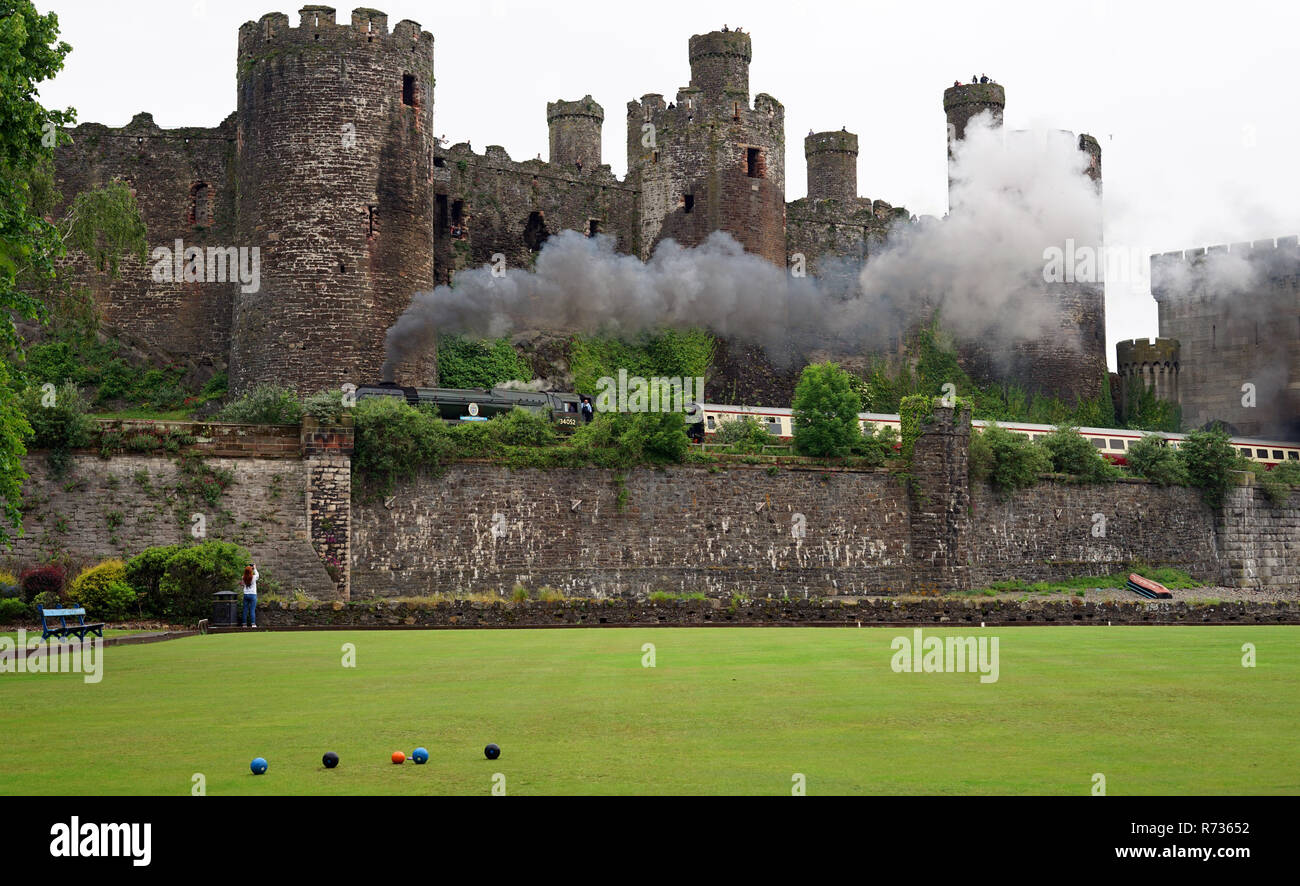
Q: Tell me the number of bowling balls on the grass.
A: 5